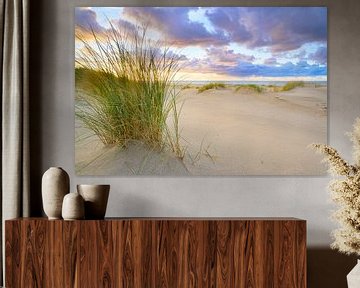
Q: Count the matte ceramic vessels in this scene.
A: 3